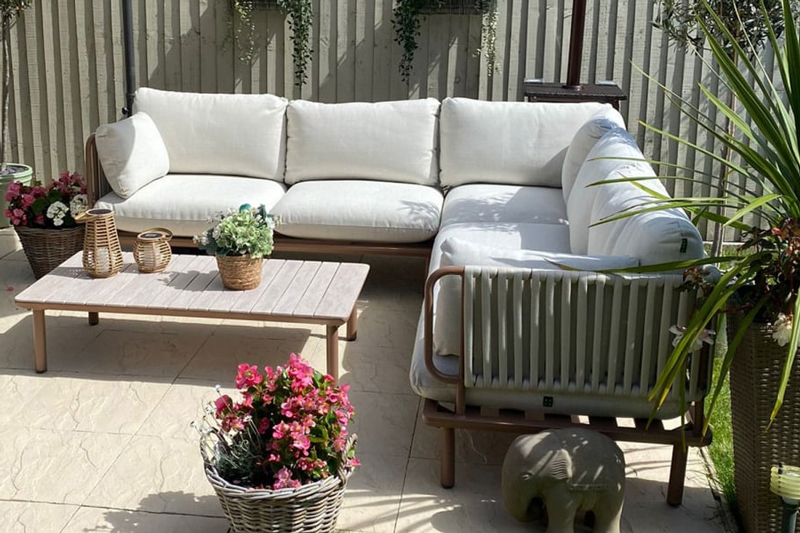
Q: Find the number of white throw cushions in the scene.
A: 2